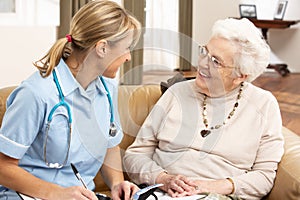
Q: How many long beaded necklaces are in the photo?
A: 1